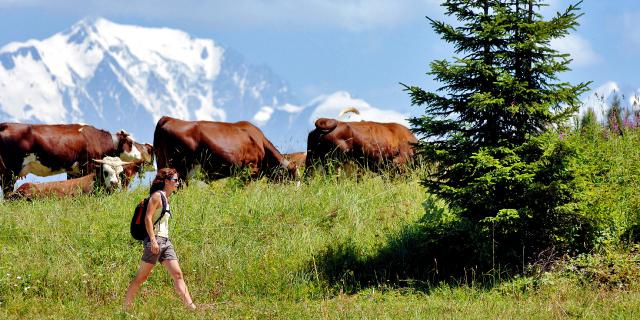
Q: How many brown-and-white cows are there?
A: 2